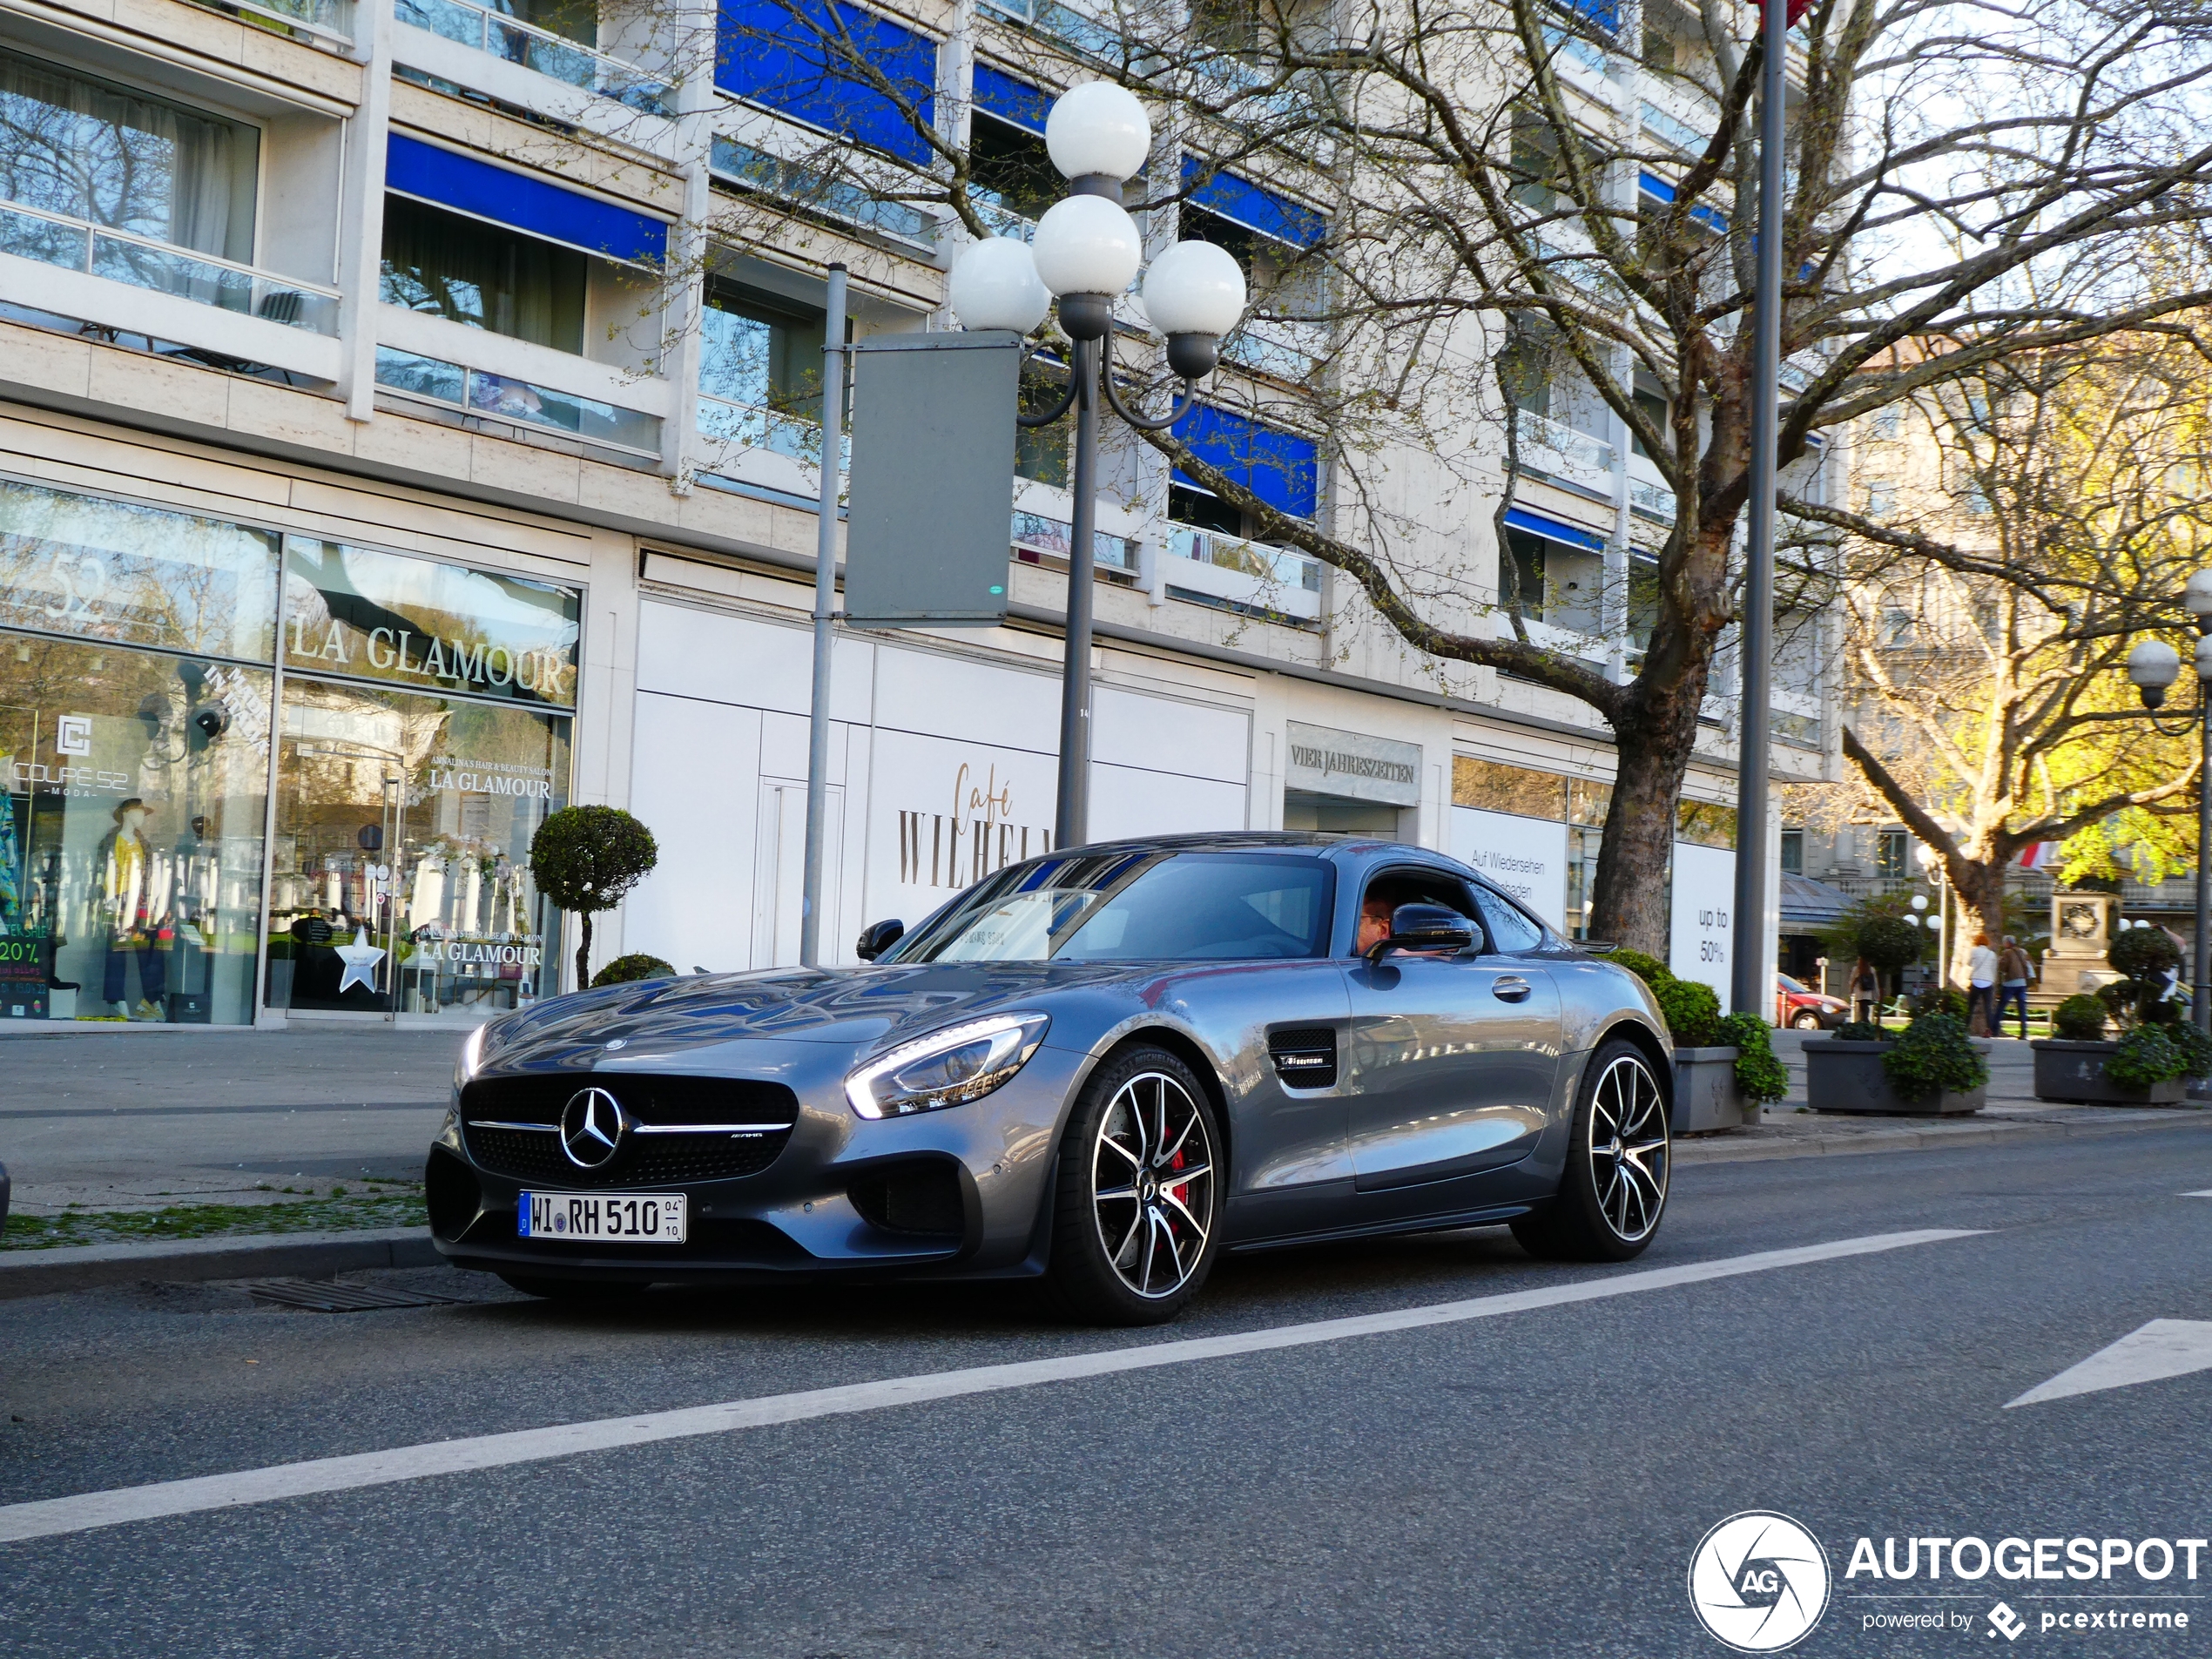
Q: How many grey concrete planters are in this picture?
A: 3